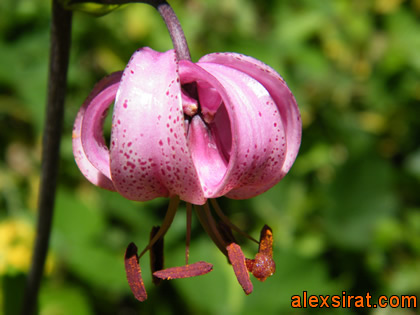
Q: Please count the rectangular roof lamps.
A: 0